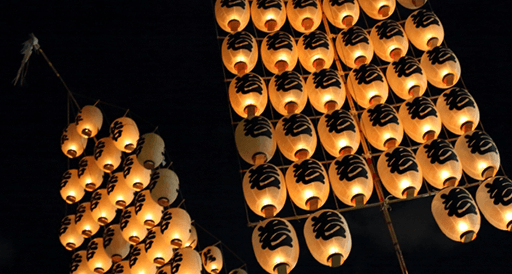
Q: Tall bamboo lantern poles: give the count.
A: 2